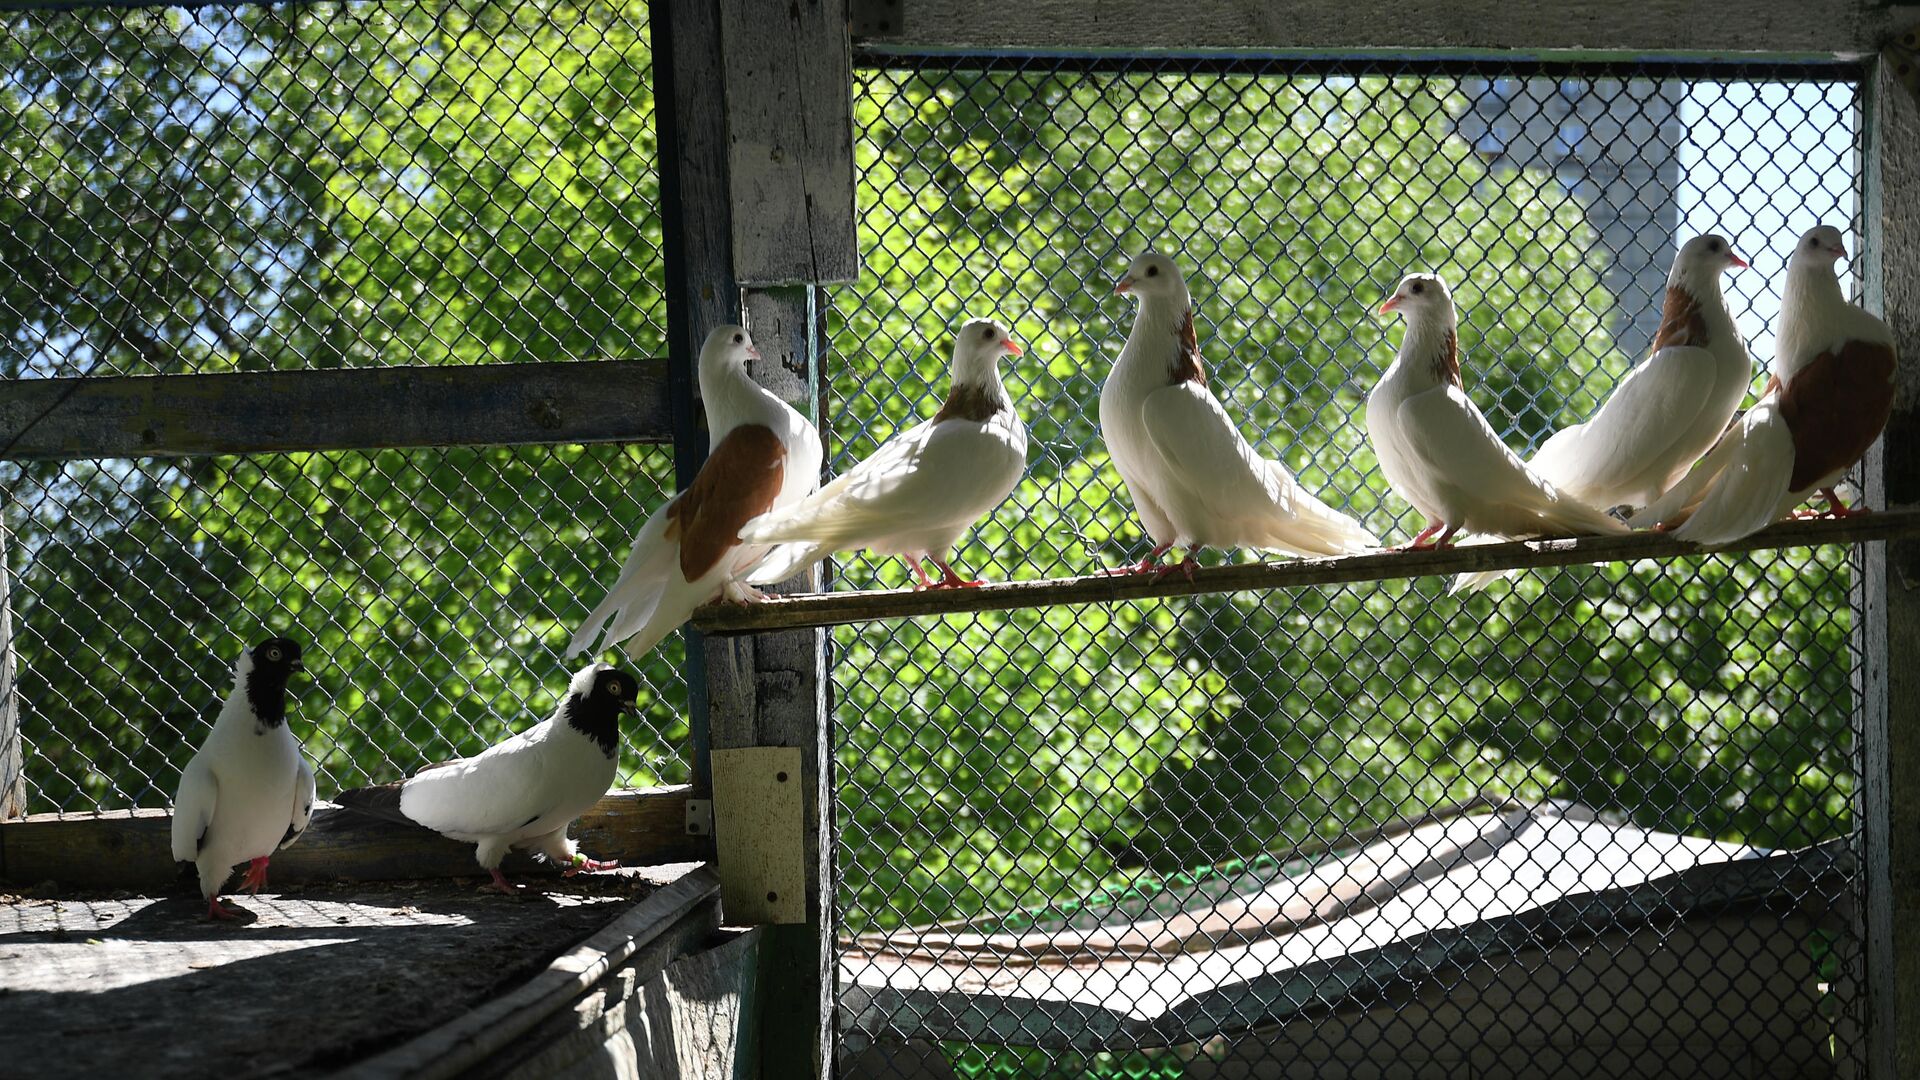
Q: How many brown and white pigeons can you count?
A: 6